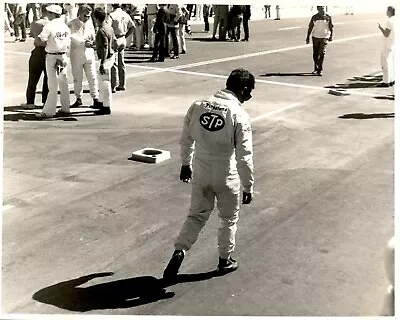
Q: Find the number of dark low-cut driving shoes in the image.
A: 2